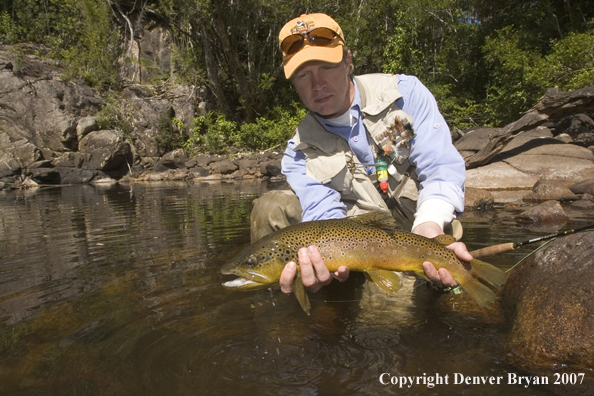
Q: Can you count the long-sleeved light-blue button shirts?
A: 1